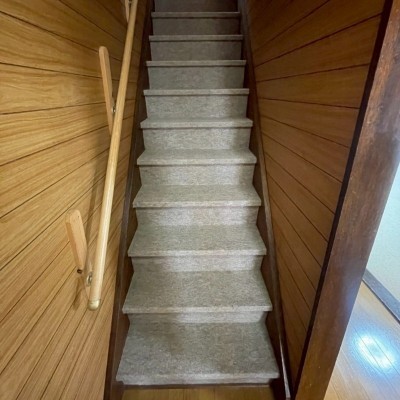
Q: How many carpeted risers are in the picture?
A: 11